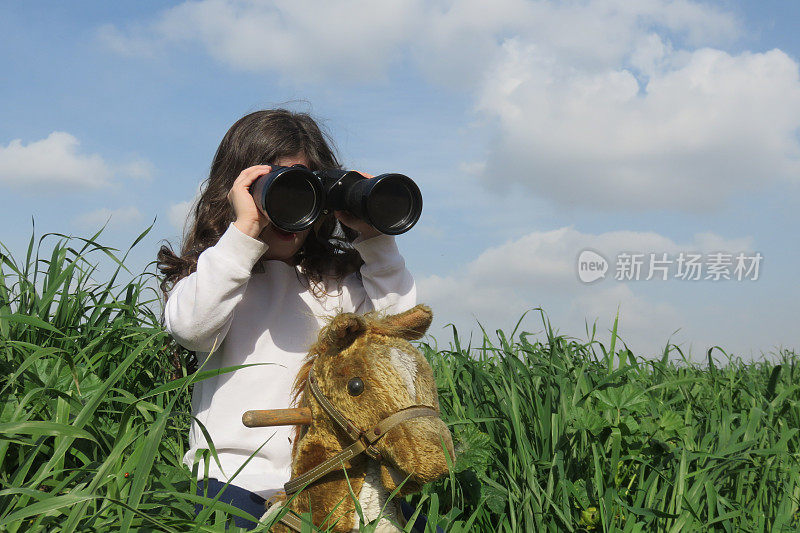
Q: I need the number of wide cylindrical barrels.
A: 2